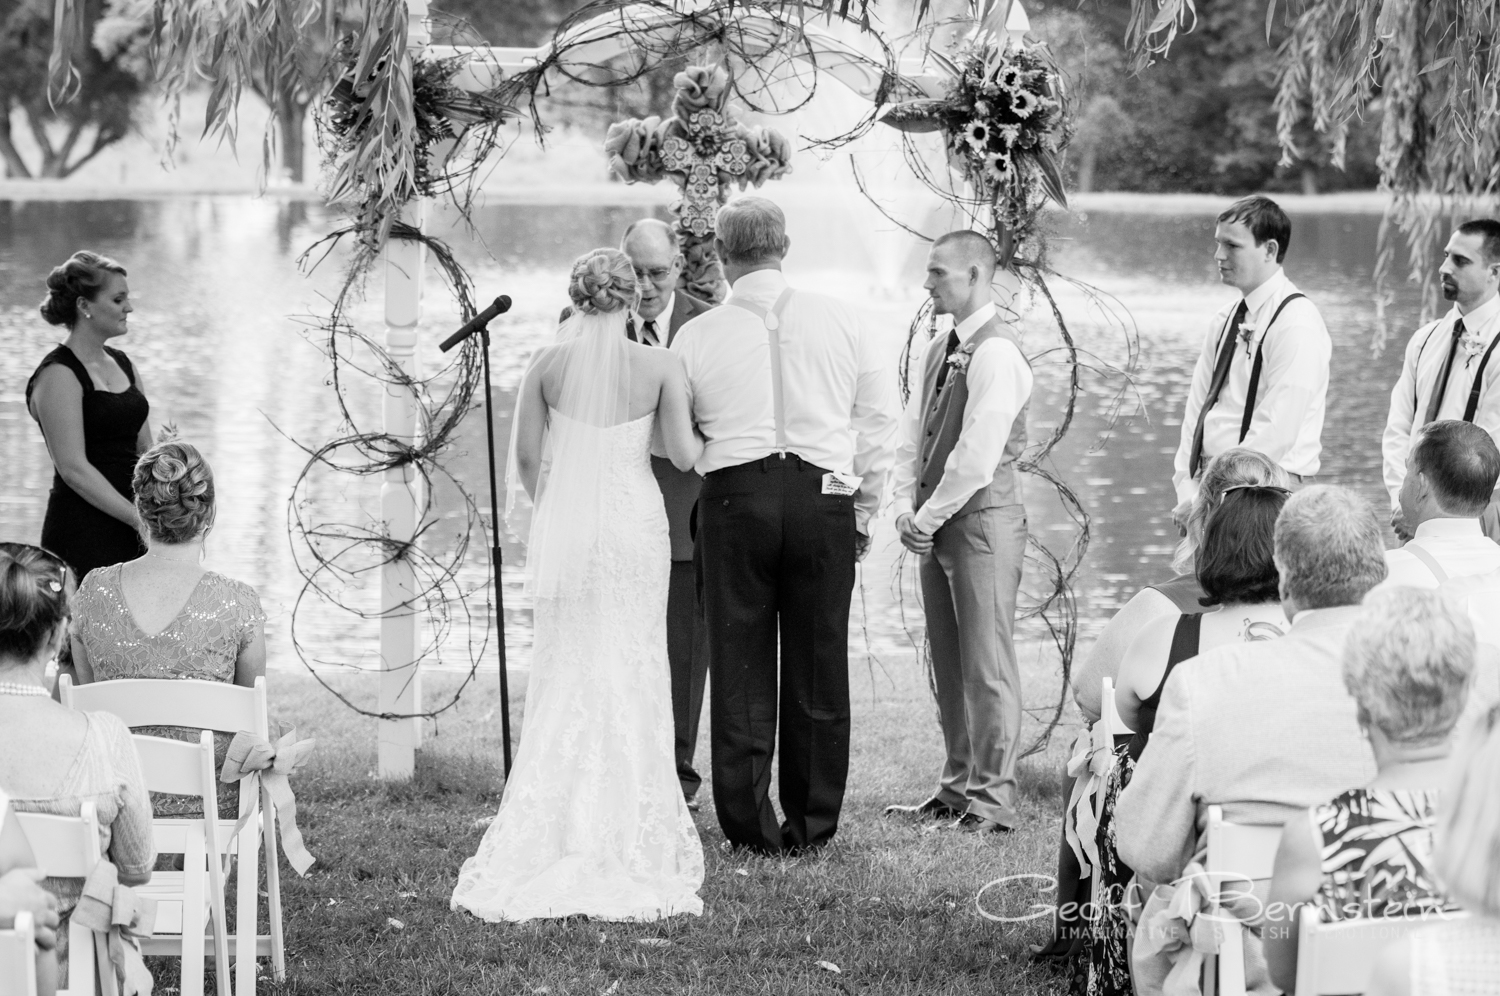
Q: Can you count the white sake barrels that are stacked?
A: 0